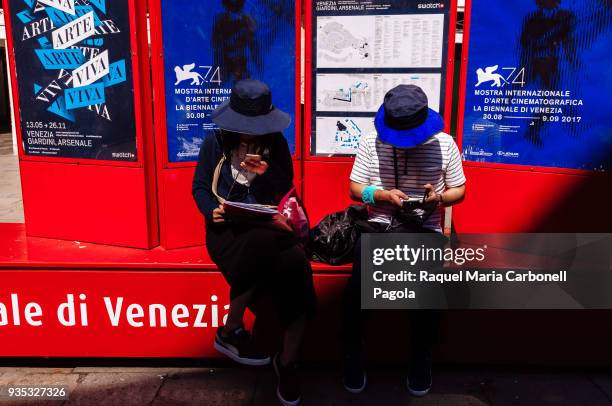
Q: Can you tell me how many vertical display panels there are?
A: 4